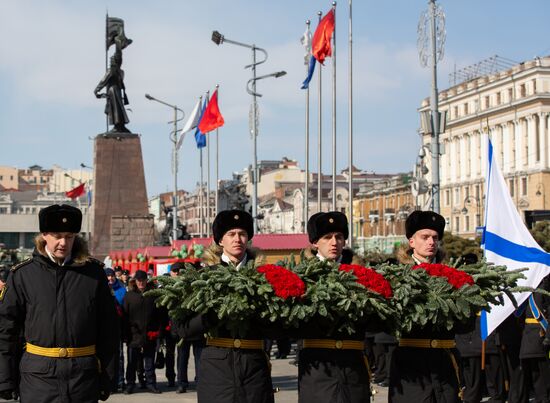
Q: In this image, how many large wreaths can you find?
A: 3